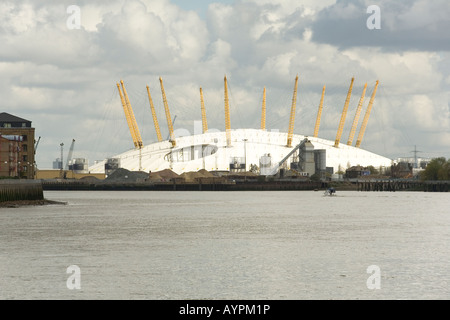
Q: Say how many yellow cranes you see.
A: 12